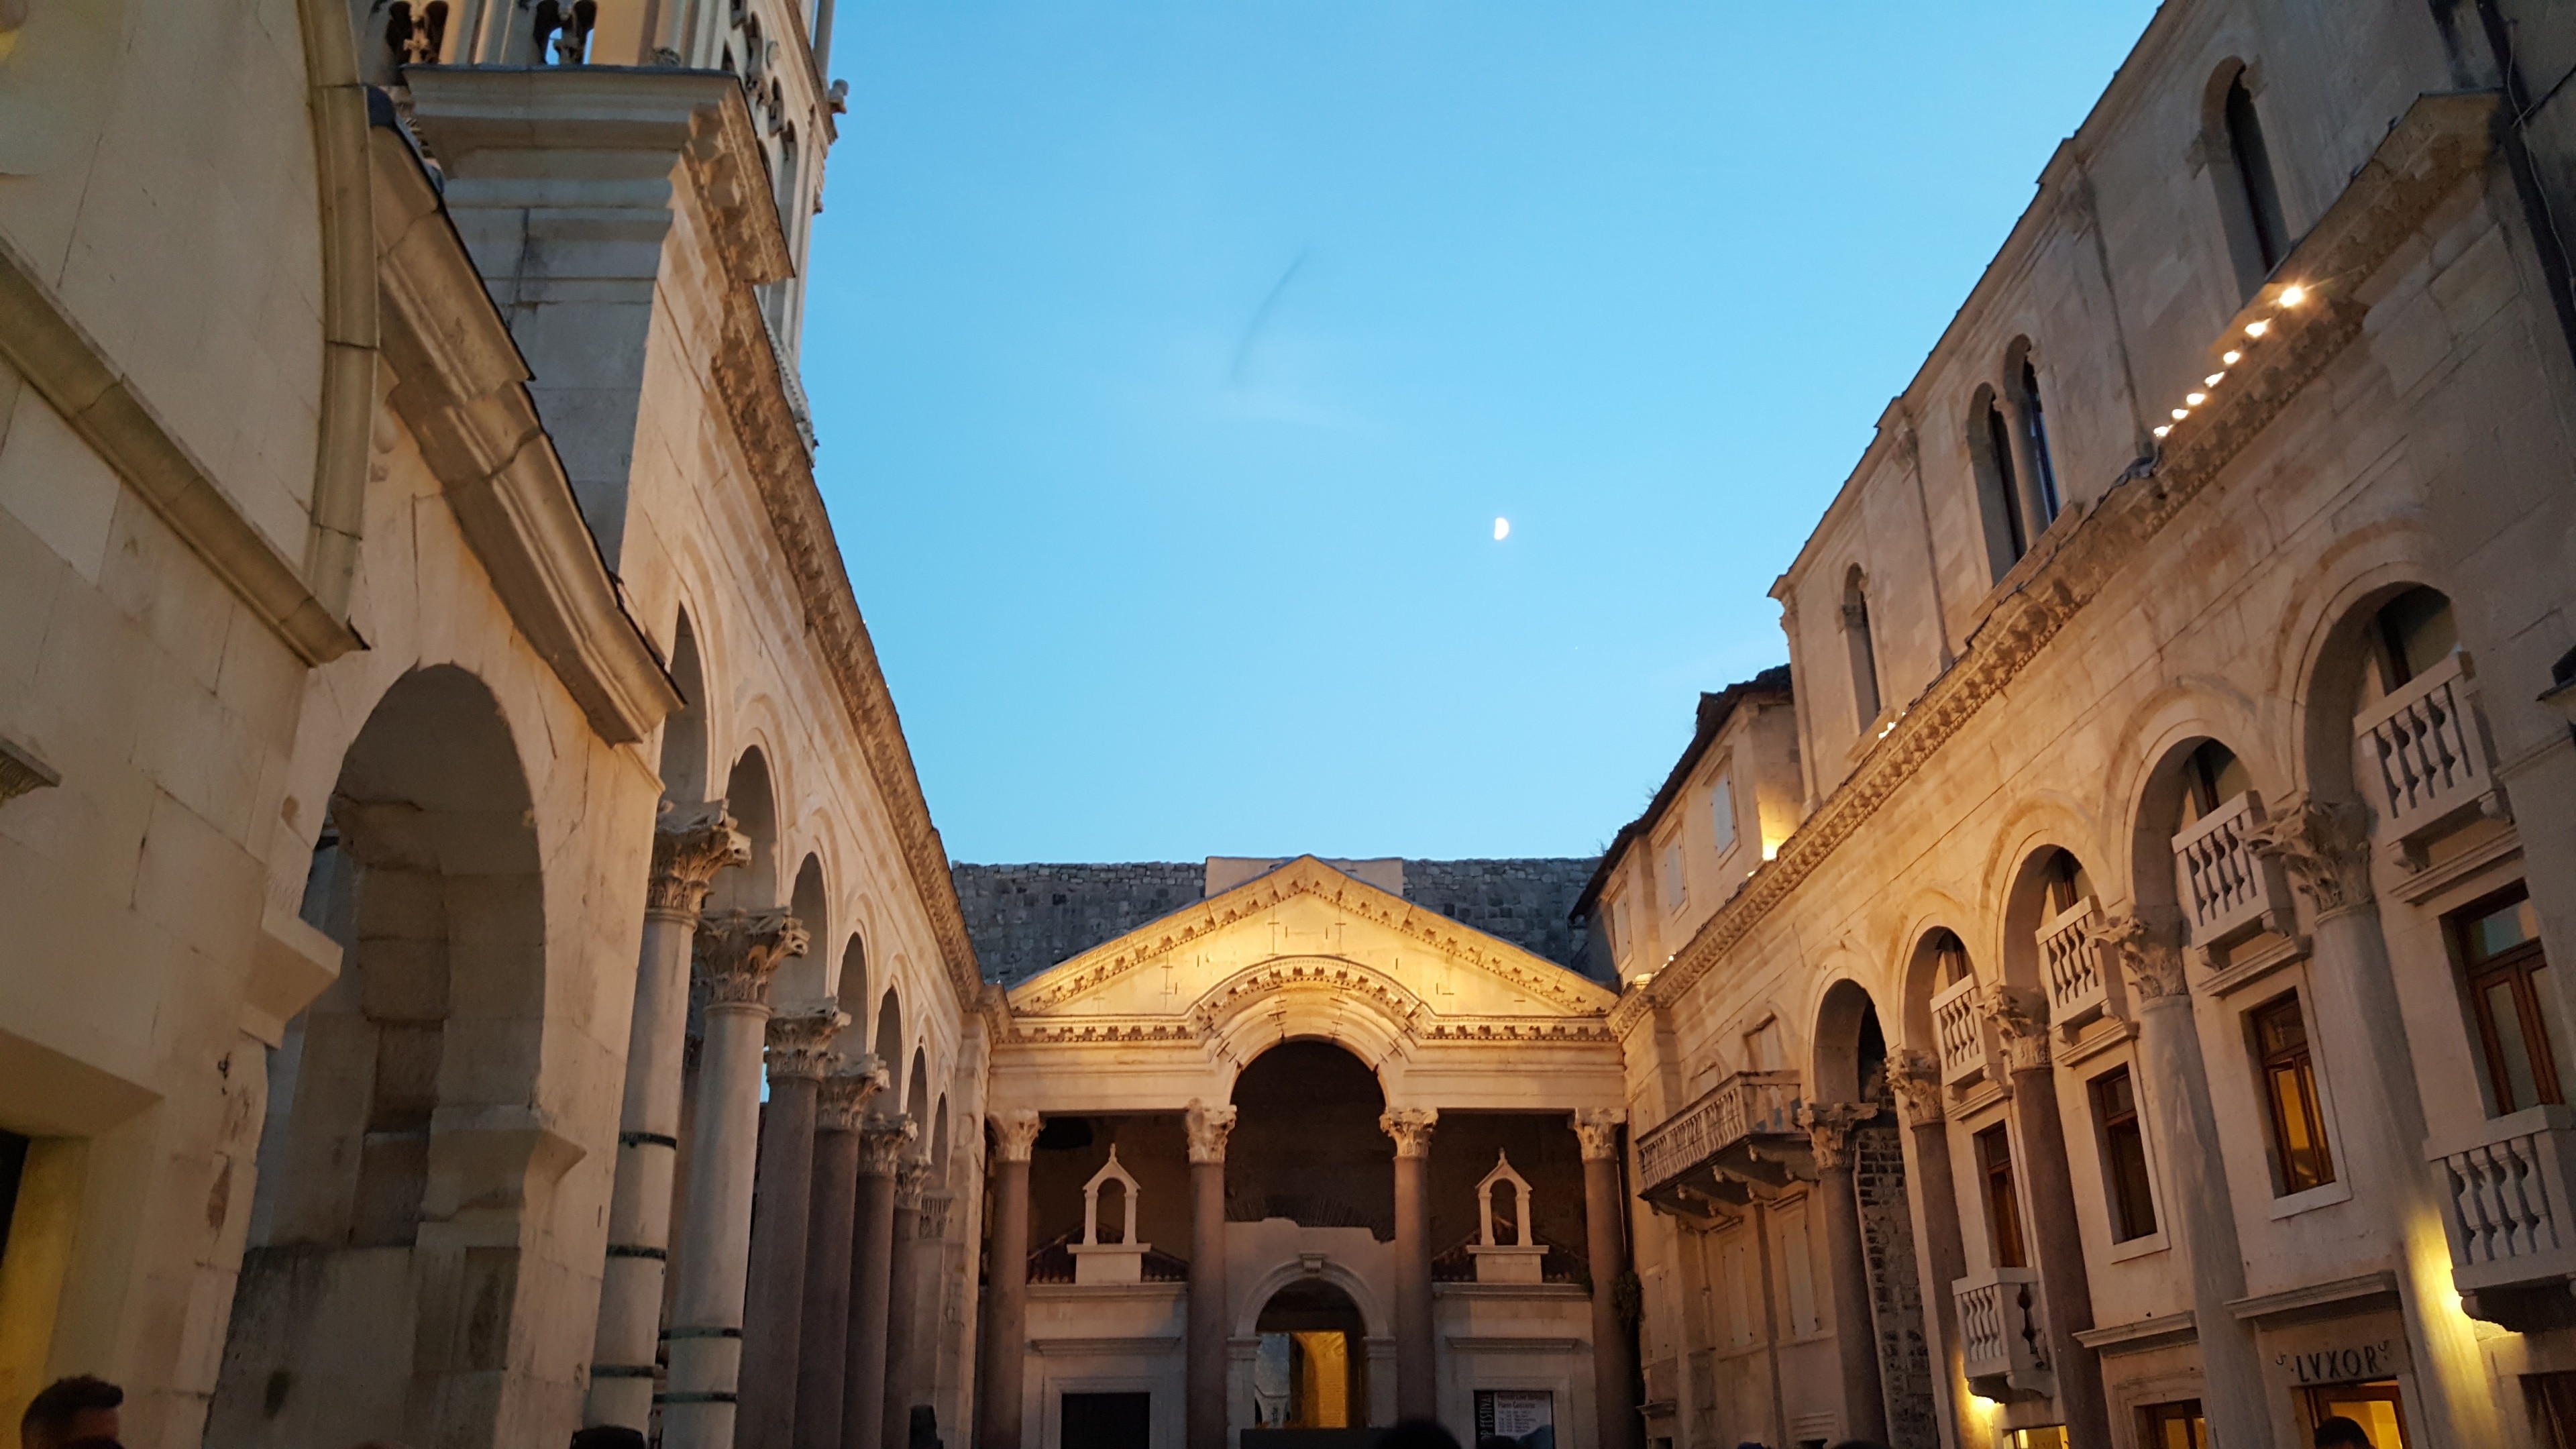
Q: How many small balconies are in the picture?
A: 6